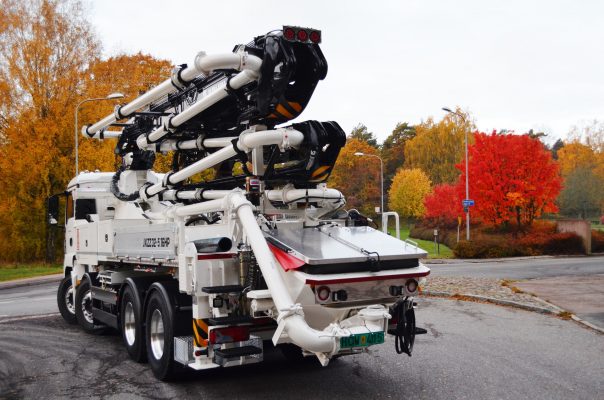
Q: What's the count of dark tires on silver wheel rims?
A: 4